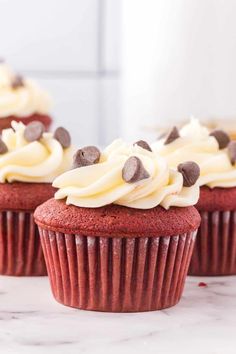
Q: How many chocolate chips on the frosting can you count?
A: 11